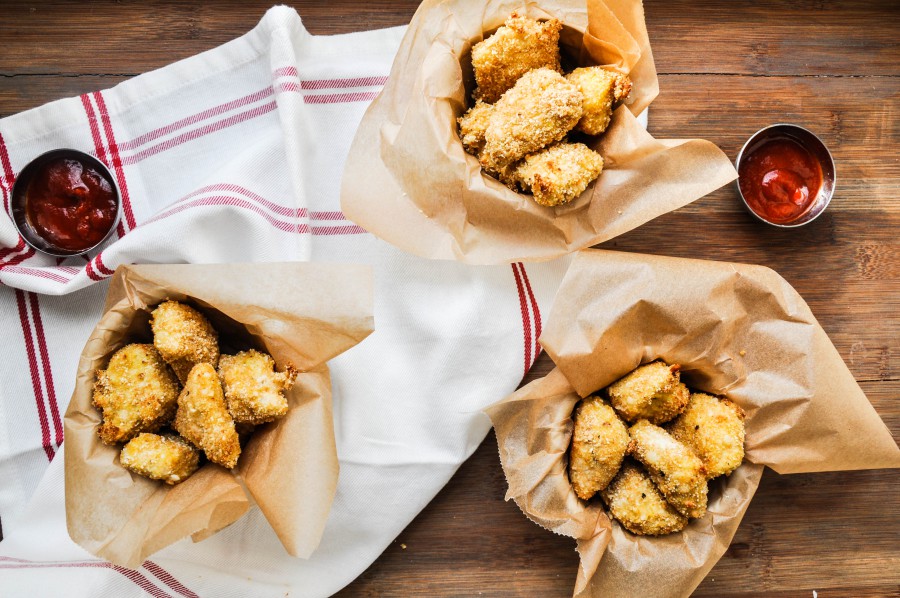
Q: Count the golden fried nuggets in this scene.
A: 15